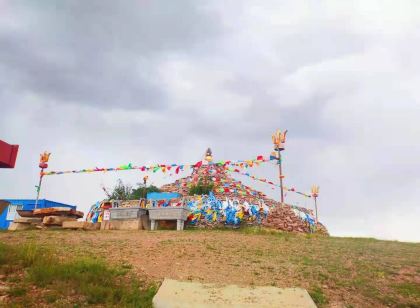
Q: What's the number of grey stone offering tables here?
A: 2